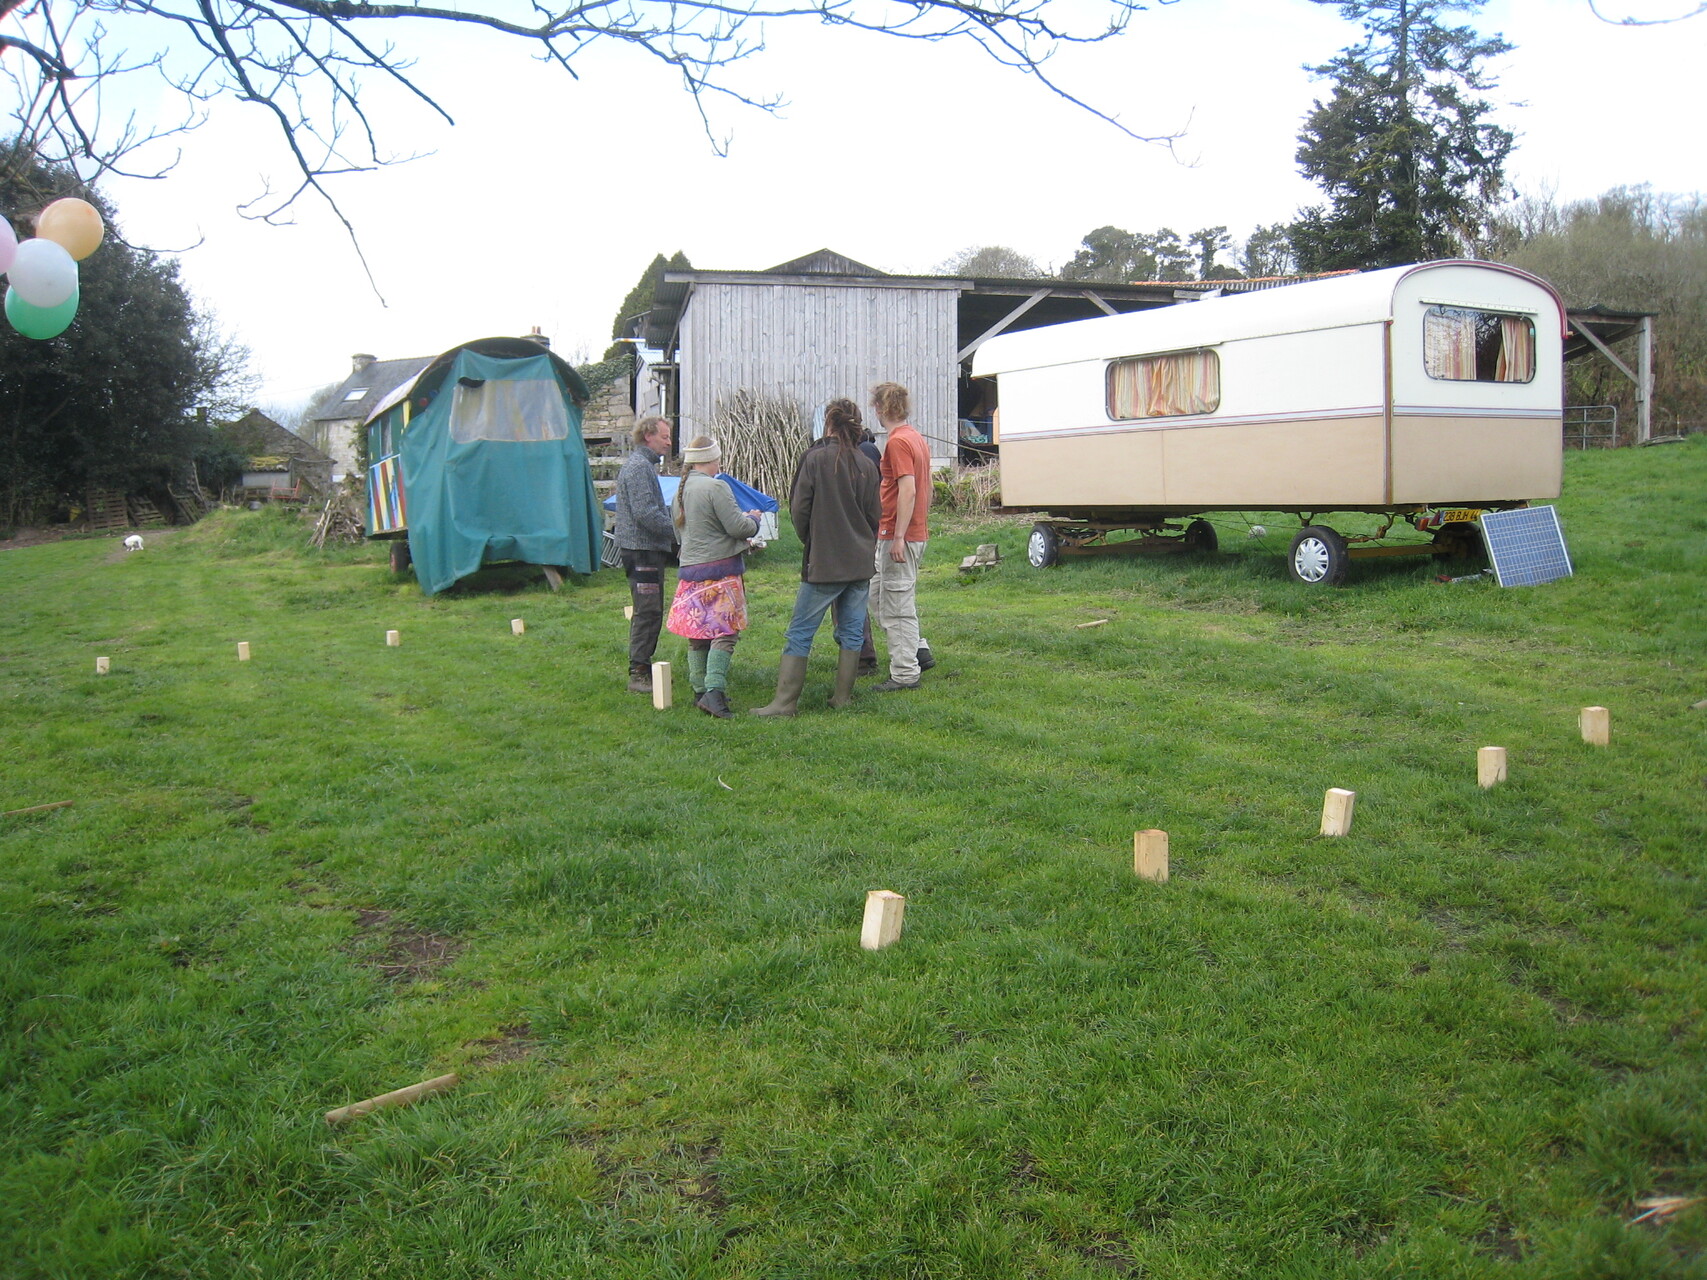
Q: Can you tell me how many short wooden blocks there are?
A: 10